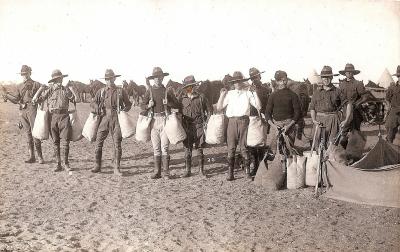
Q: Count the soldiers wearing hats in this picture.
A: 11